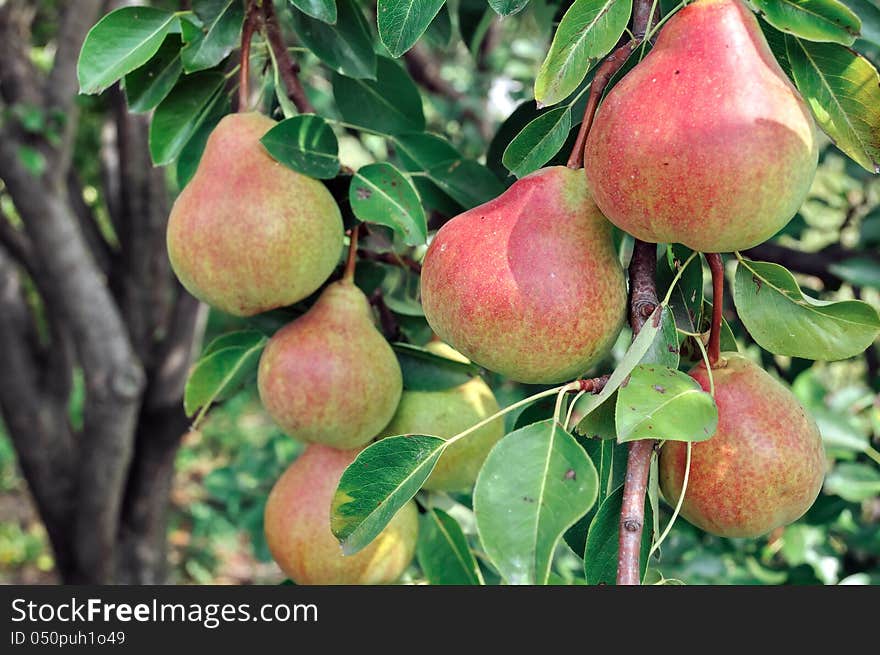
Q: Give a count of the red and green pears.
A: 7